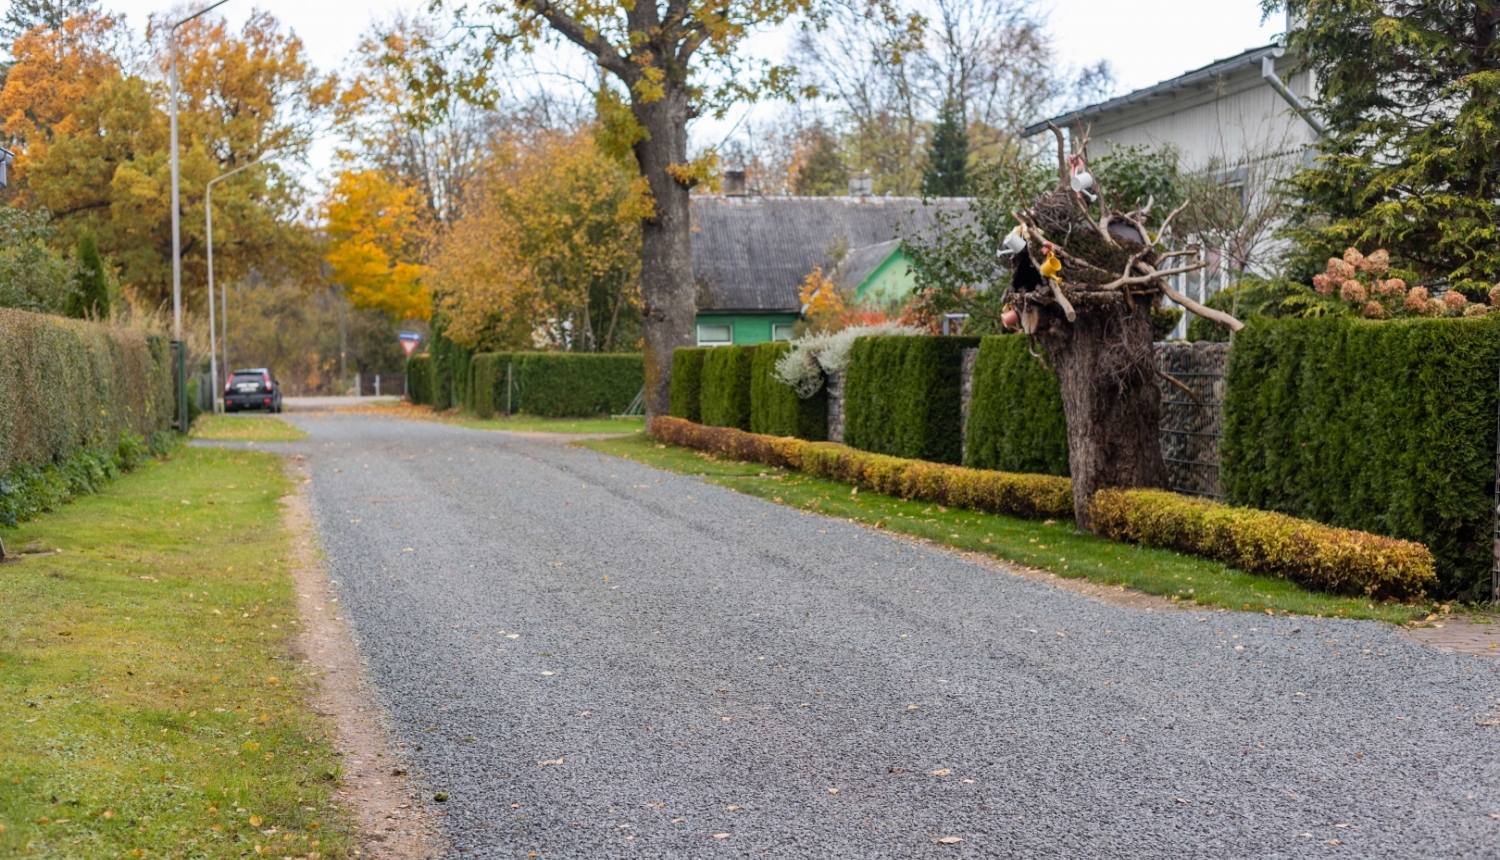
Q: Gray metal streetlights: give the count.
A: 2